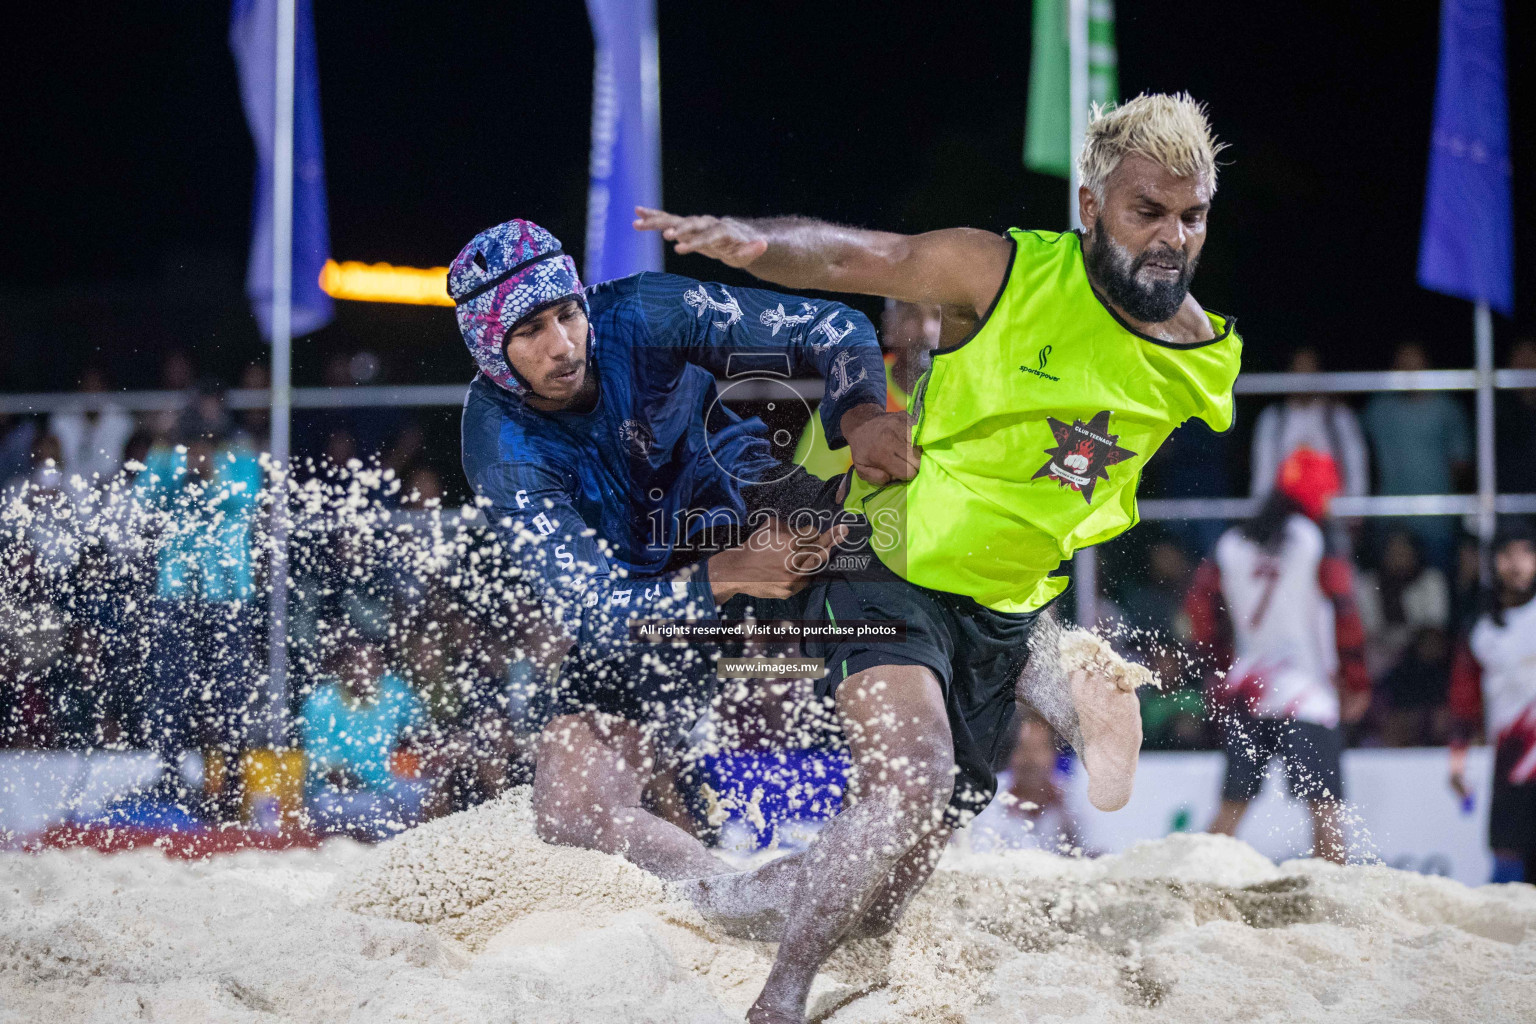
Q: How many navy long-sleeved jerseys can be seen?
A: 1